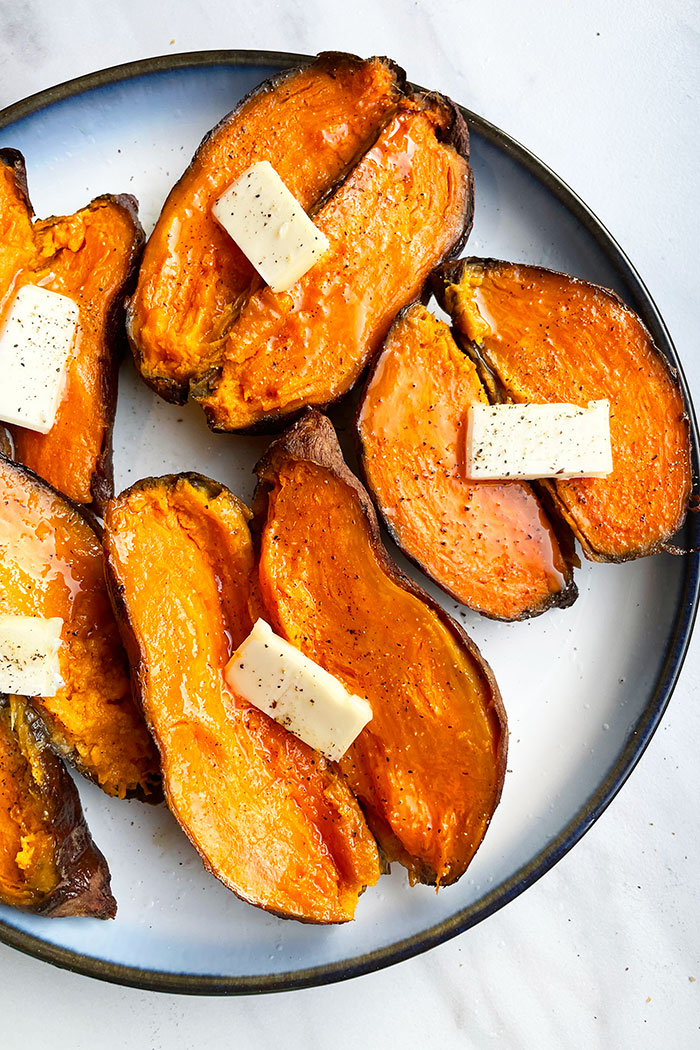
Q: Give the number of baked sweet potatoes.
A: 5